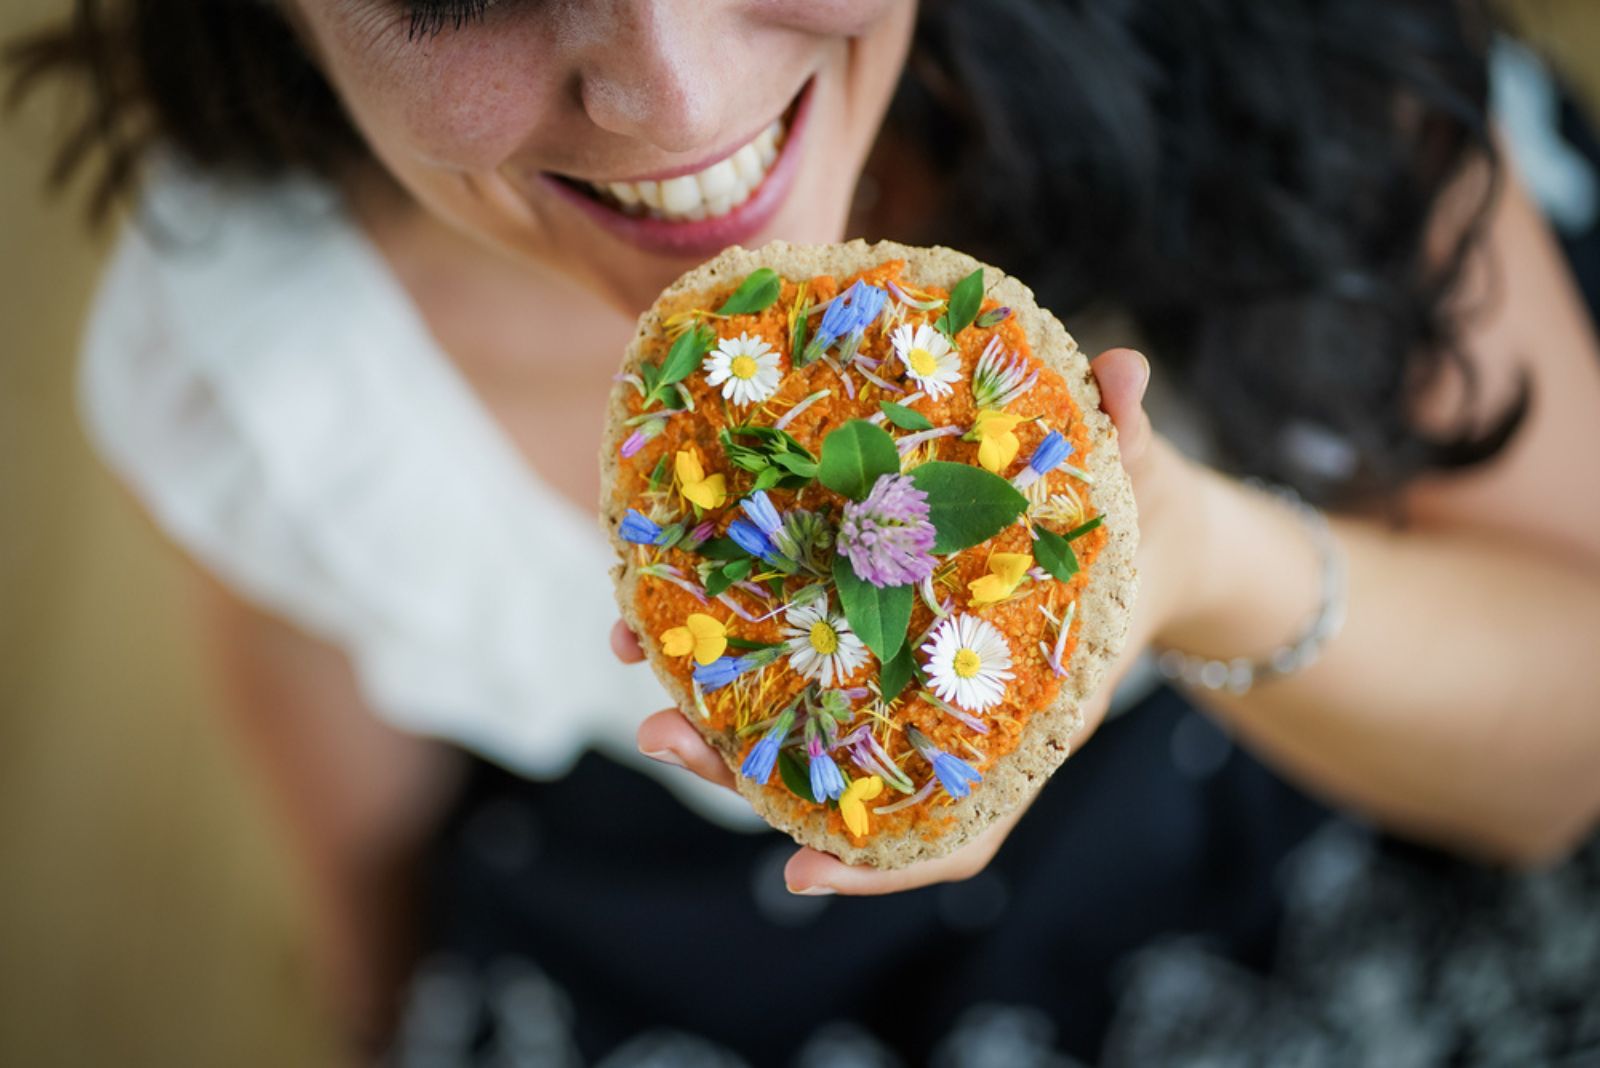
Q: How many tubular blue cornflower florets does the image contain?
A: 10